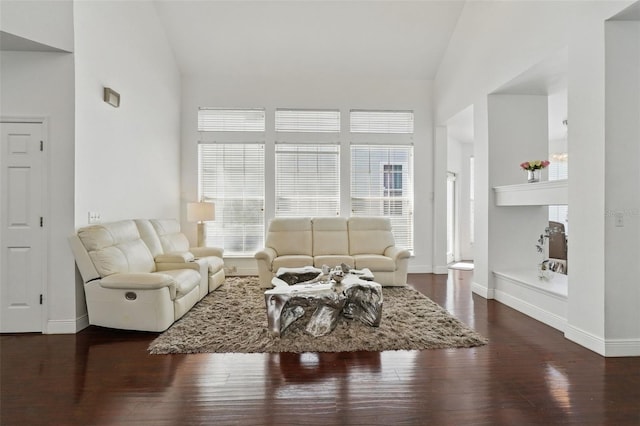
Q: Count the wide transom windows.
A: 3